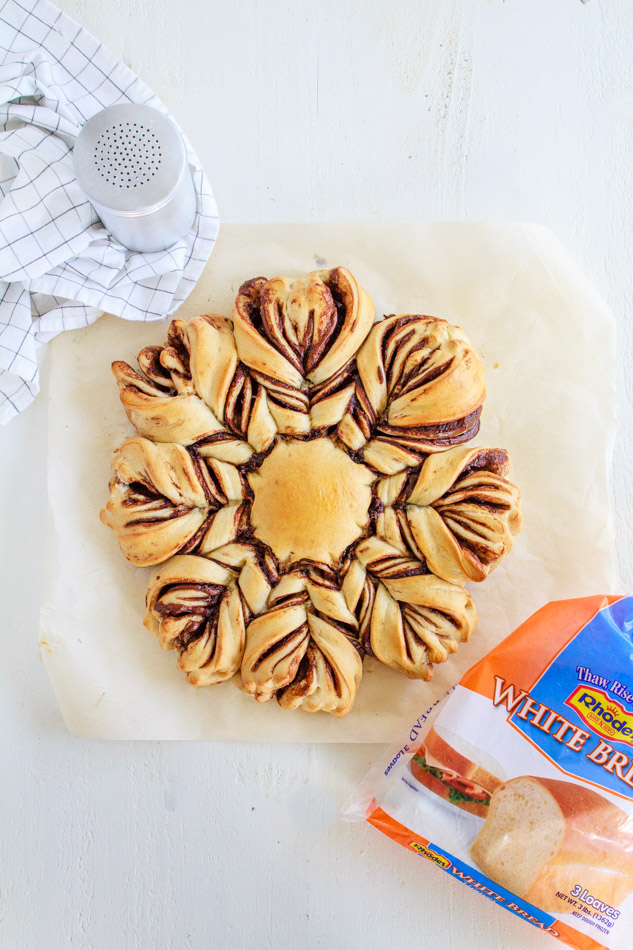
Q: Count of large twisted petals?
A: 8